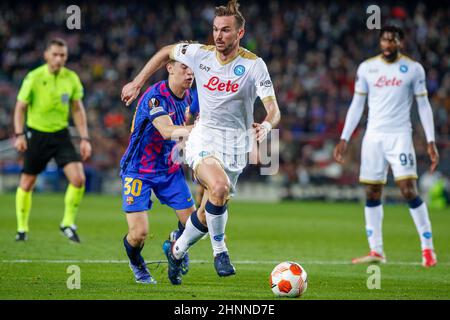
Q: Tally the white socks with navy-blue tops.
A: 4